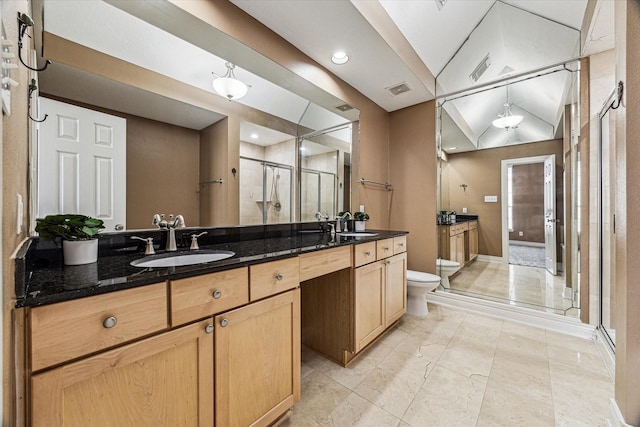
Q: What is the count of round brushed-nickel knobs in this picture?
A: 10